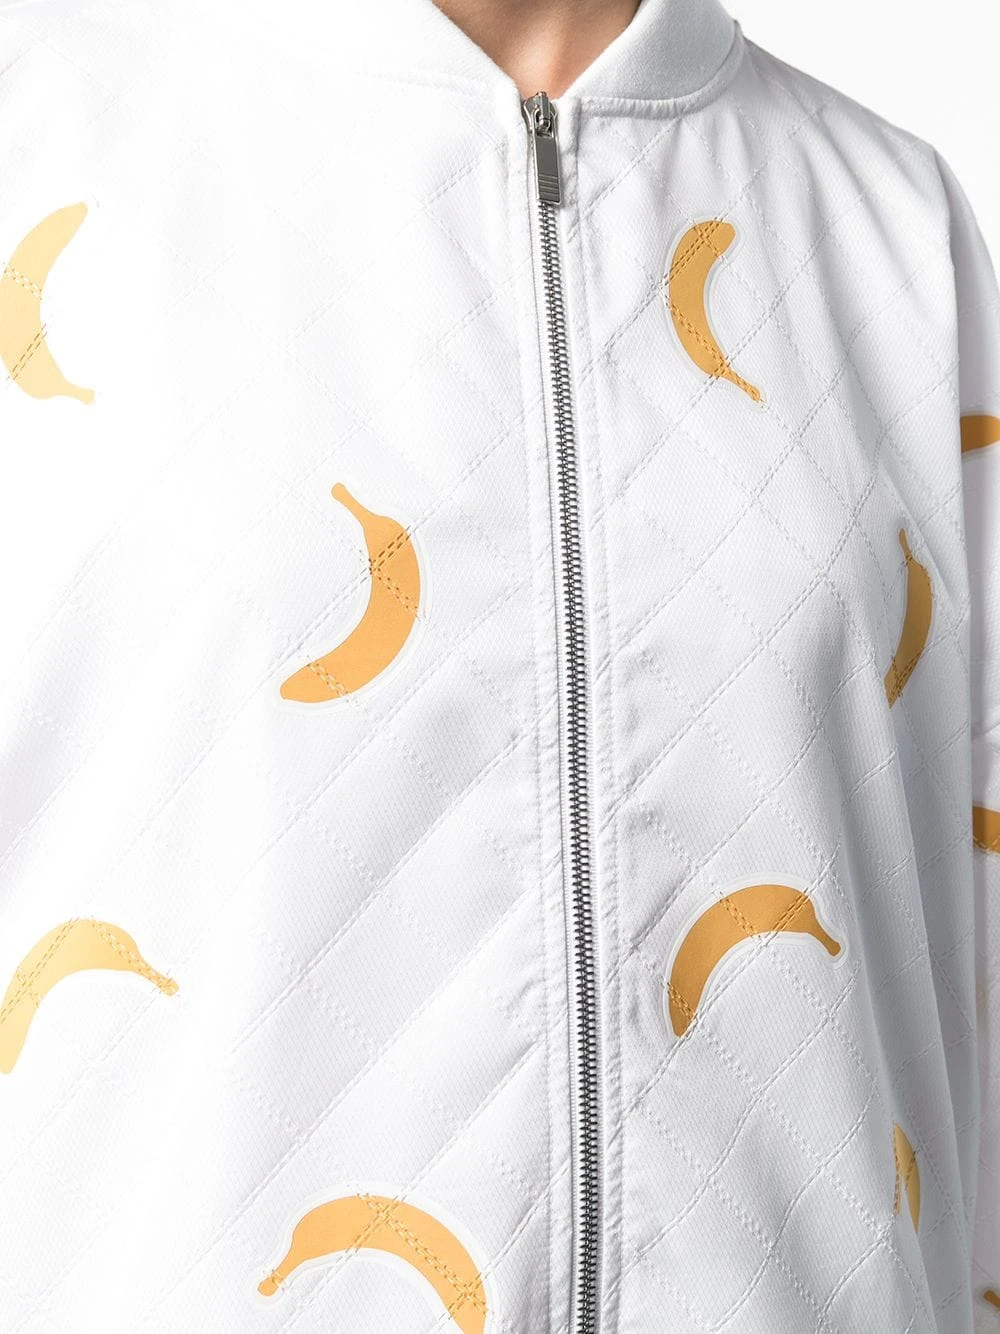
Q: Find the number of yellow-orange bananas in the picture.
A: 11